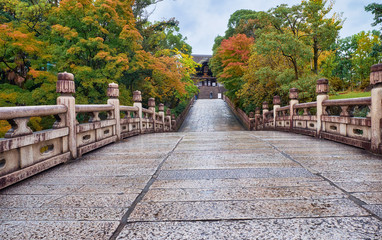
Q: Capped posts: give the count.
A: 14